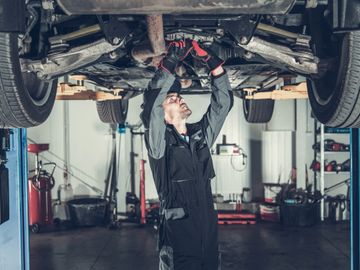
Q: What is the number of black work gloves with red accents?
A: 2